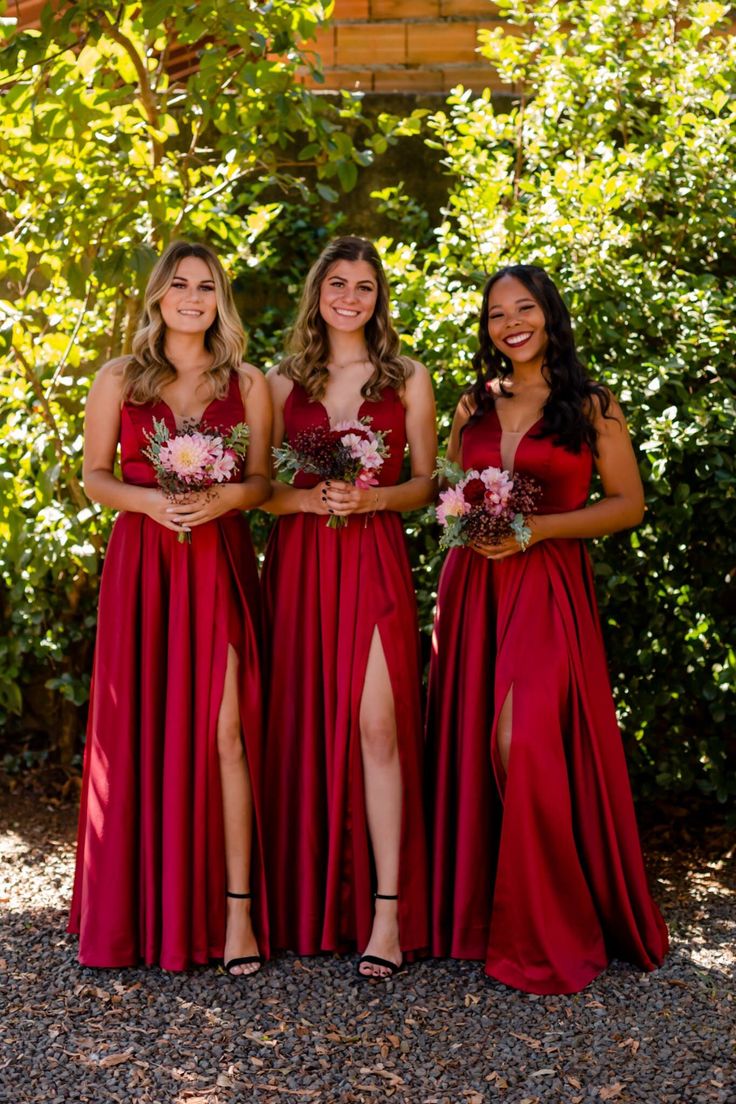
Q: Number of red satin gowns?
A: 3